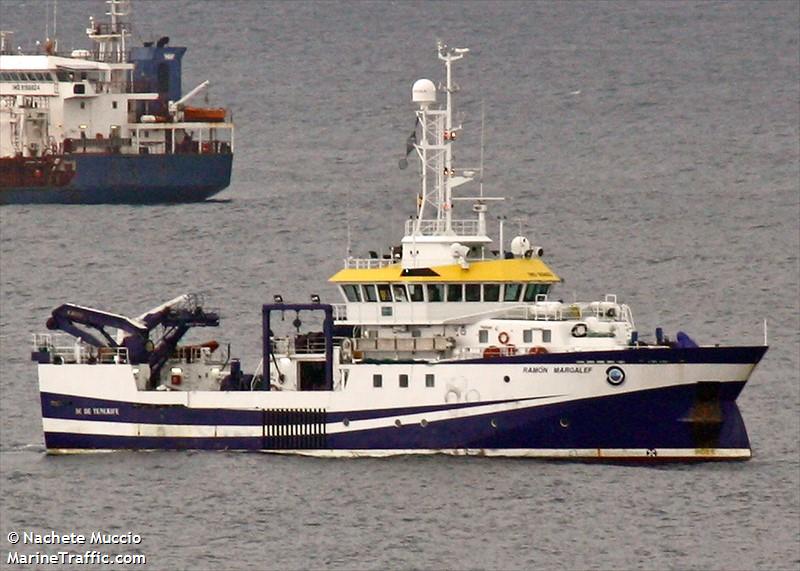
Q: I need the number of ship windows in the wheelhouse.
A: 11